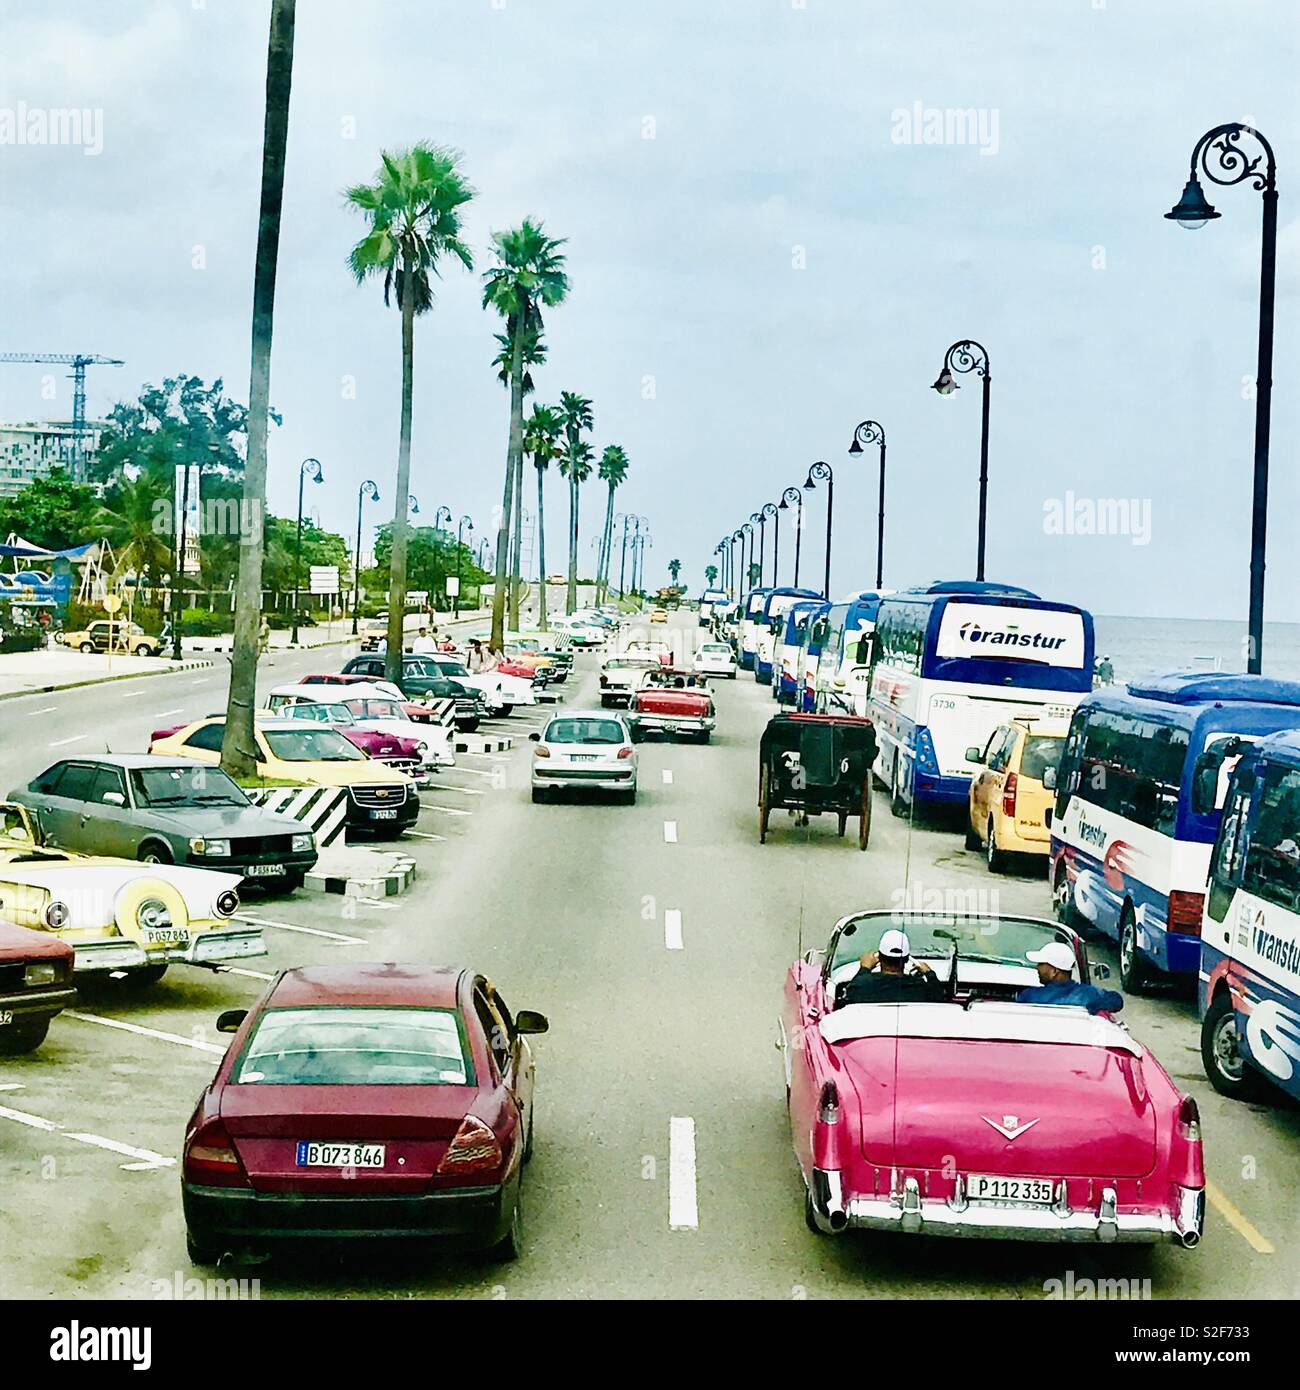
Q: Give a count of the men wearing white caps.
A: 2